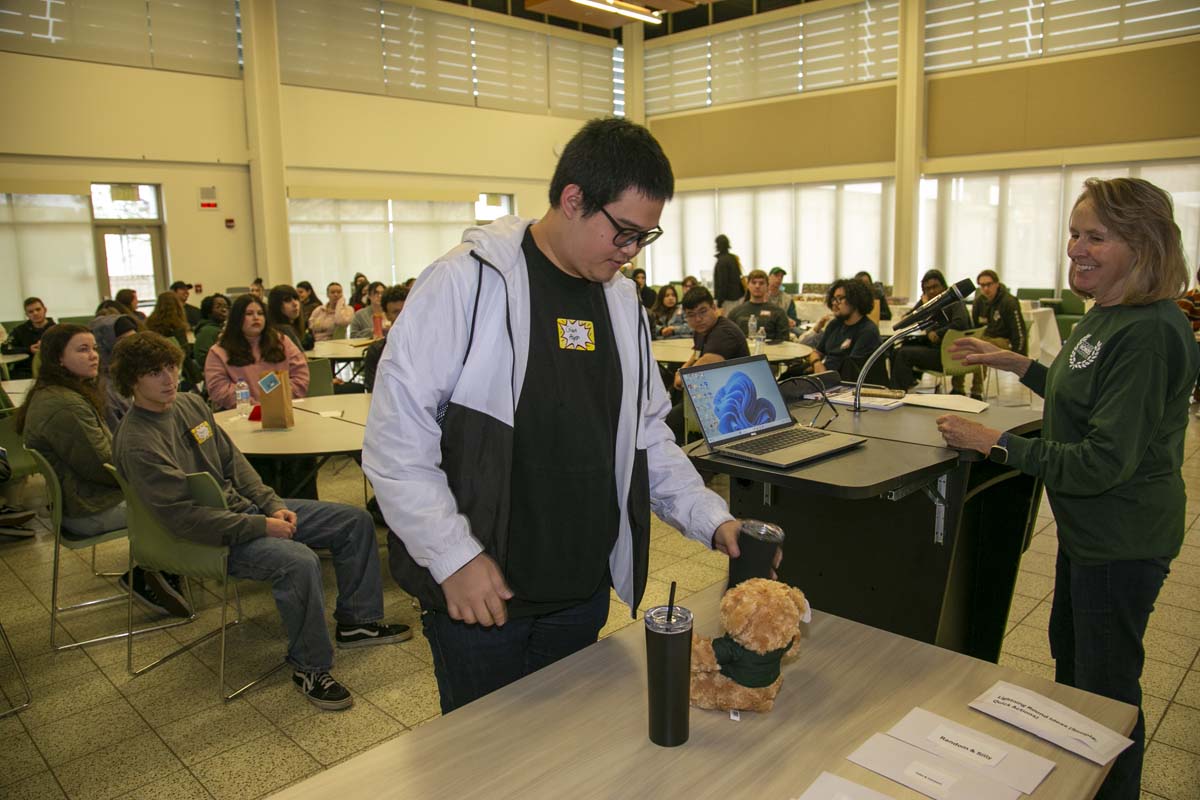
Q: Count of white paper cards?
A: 4